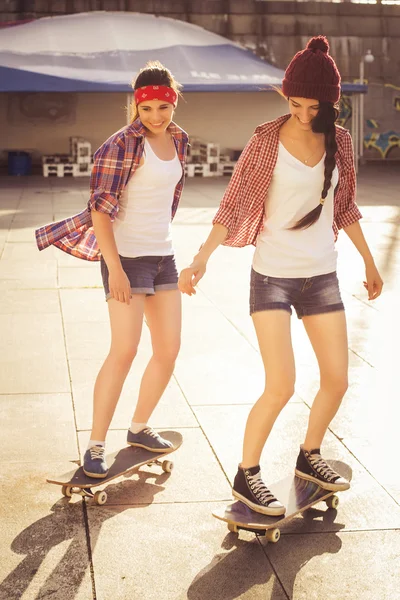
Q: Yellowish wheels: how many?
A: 6